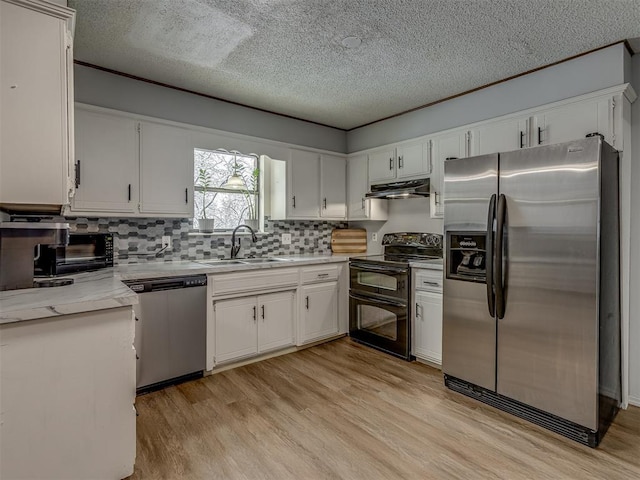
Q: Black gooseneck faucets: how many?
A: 1